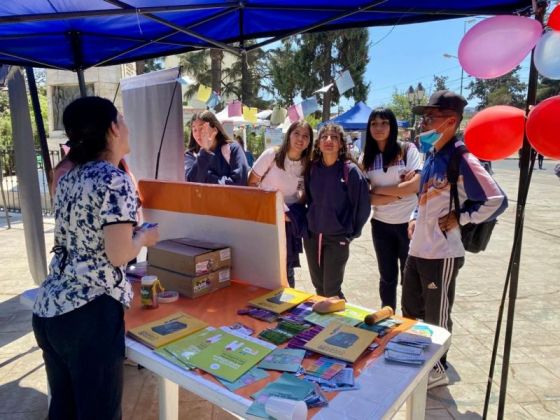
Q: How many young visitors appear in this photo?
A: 5